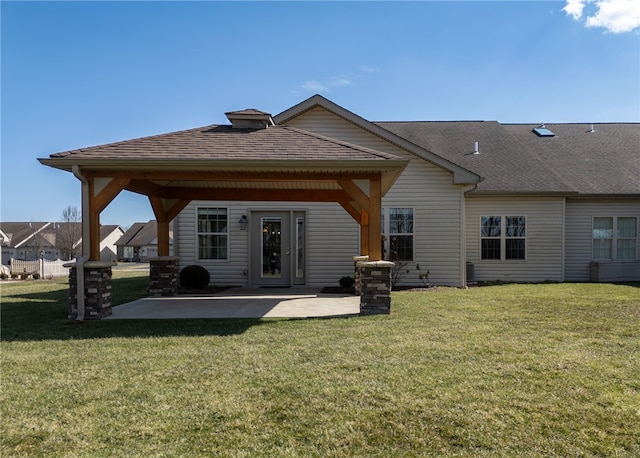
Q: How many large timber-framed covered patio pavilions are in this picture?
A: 1